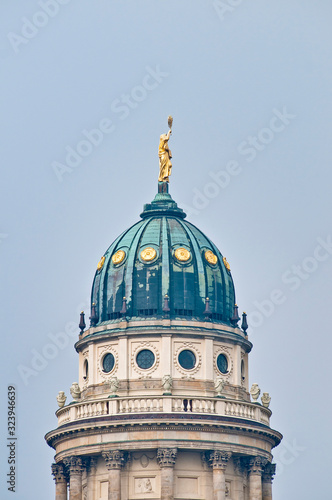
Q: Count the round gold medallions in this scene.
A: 6